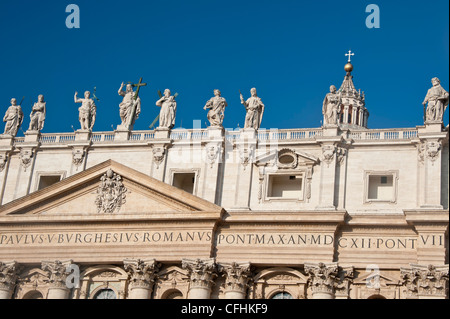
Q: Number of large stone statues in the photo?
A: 9